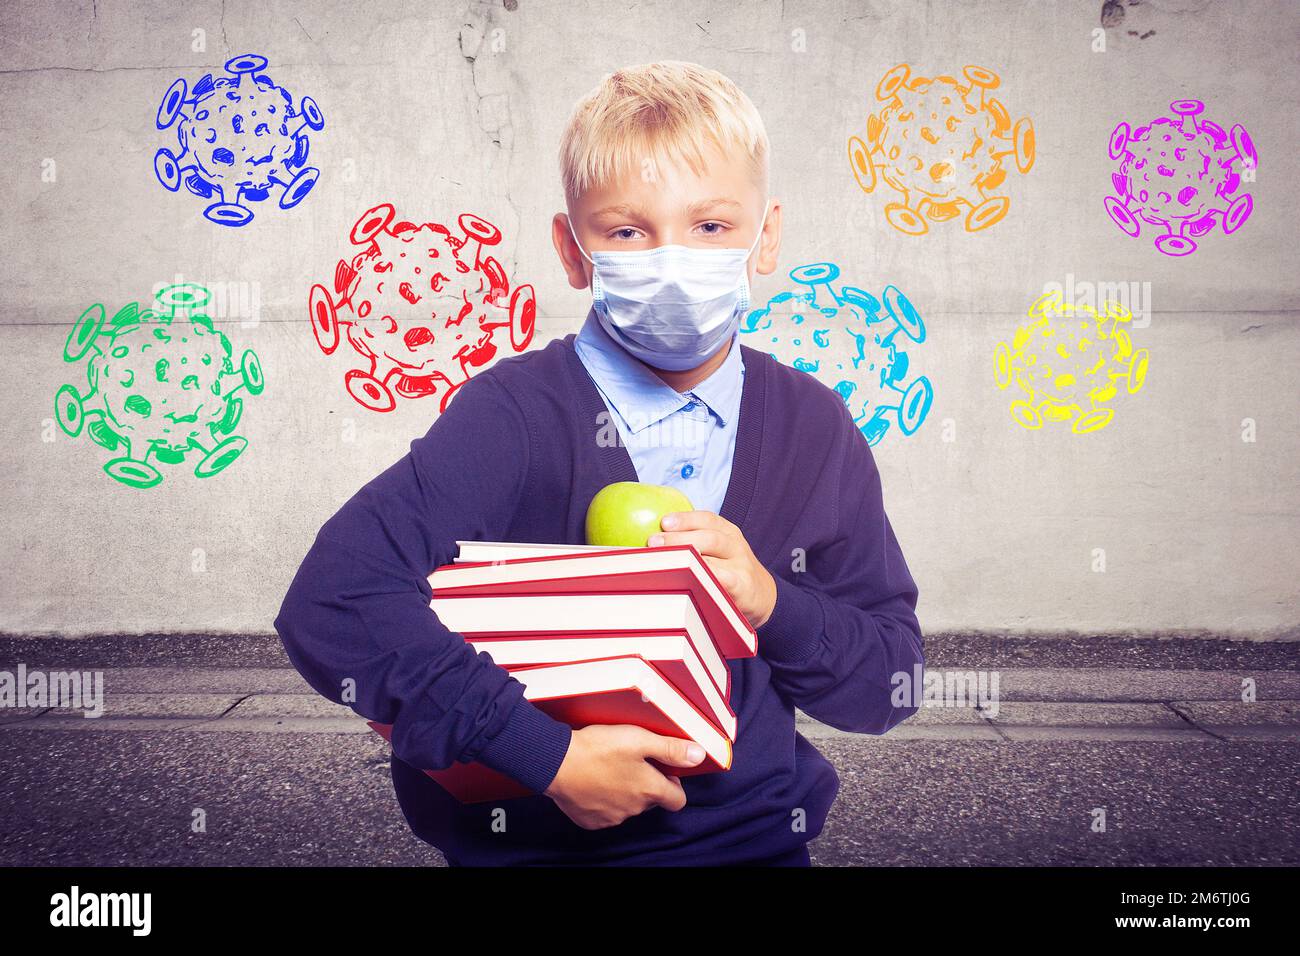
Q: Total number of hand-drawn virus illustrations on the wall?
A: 7